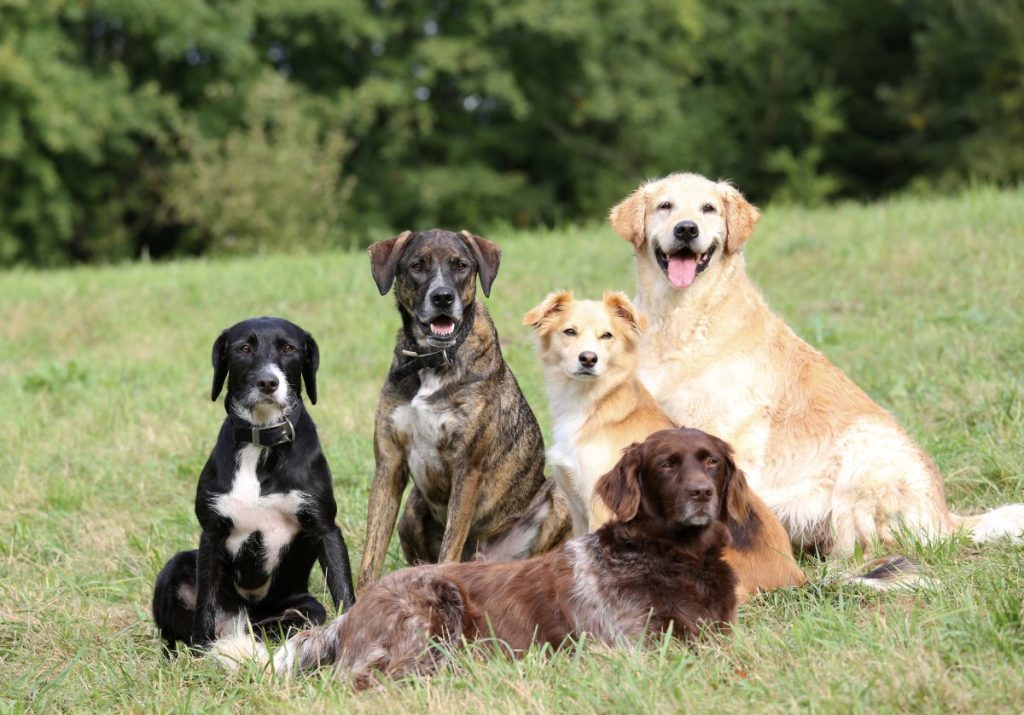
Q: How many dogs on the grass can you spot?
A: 5